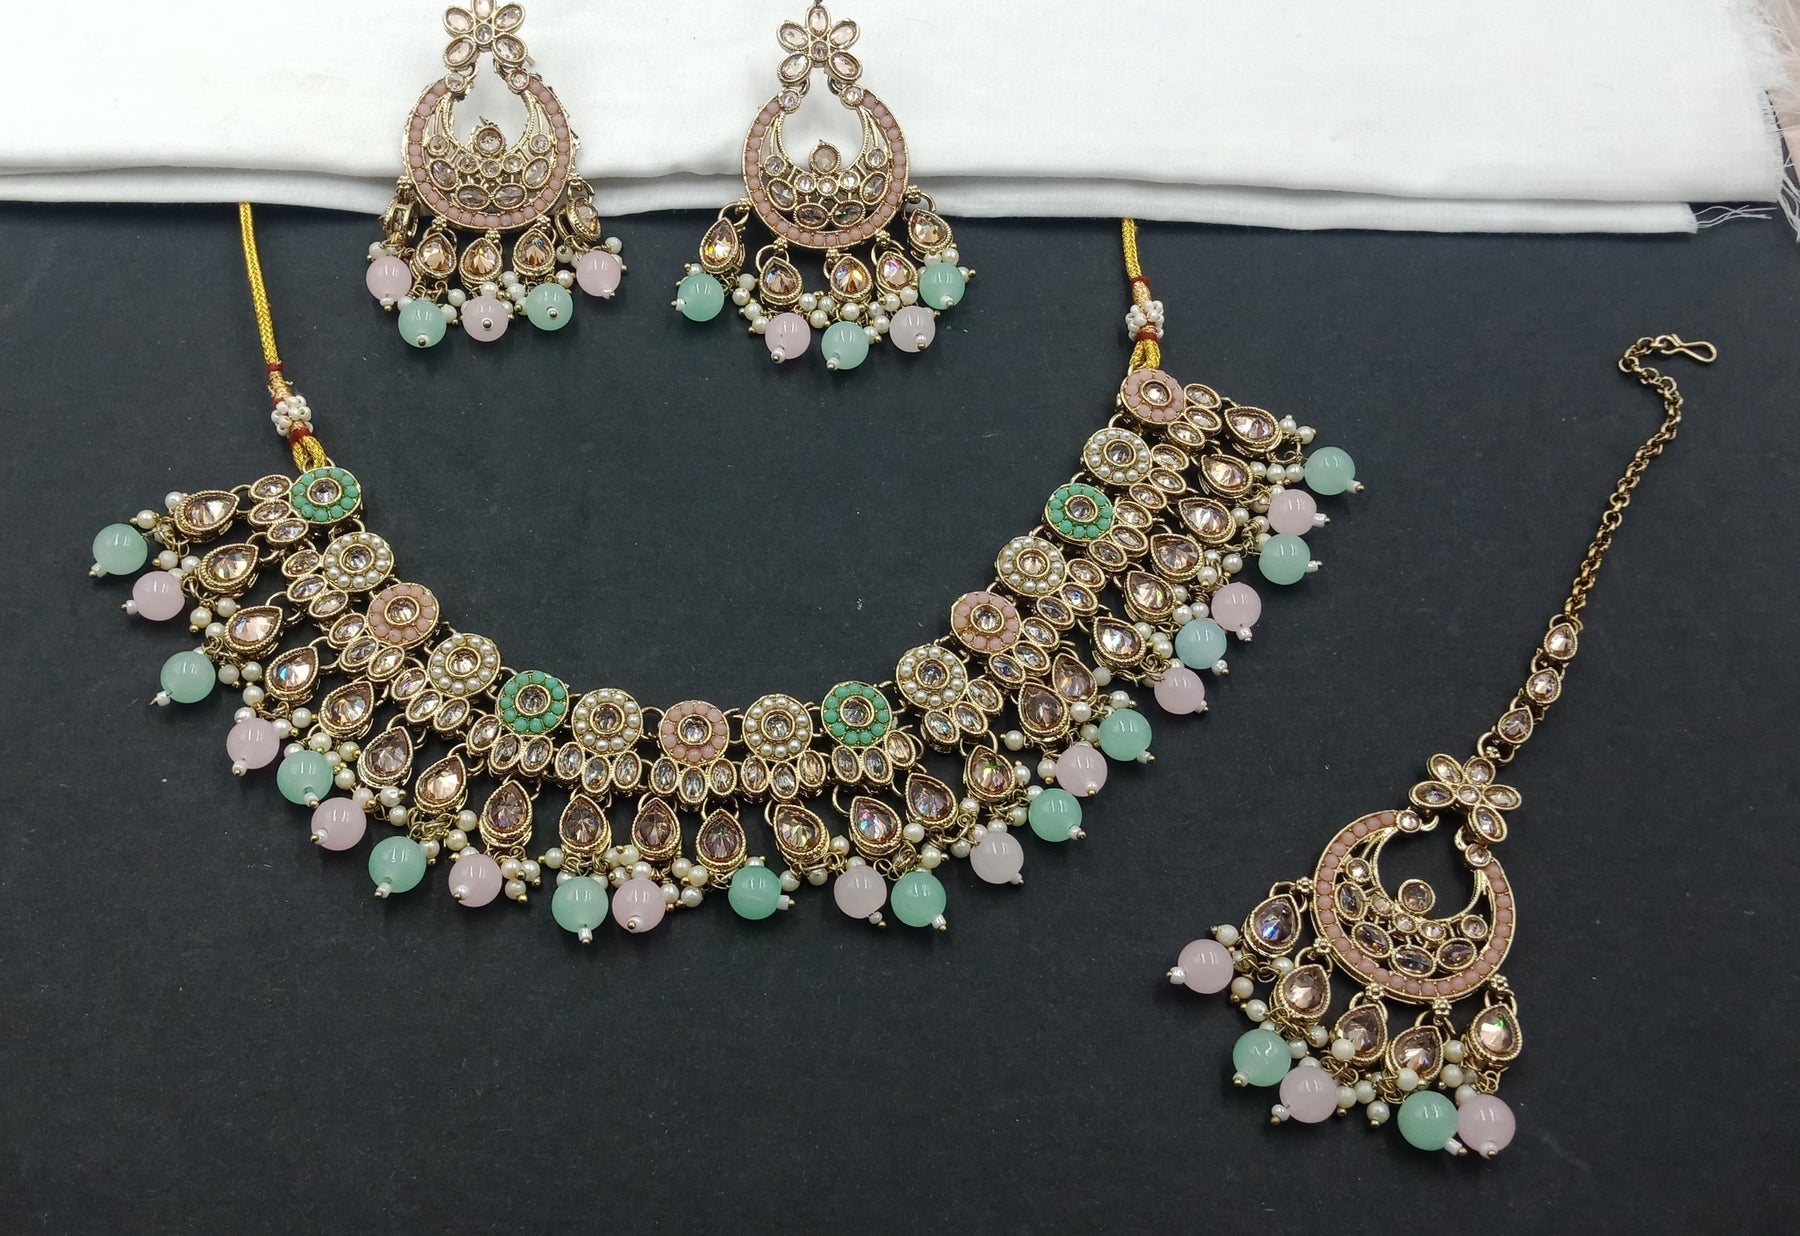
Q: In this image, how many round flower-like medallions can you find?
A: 15